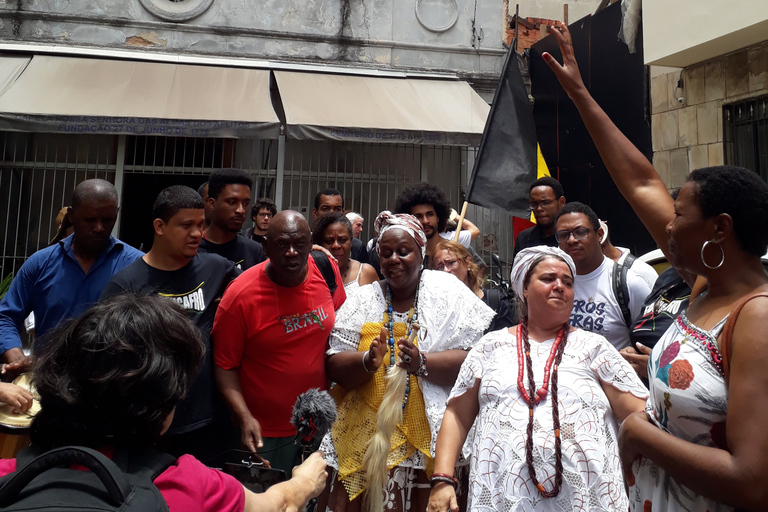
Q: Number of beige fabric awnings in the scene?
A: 2